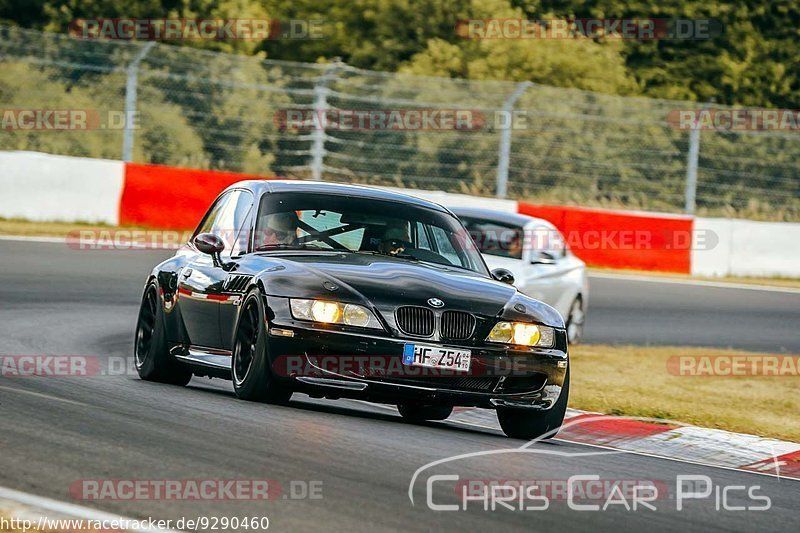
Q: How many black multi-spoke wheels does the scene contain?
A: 2